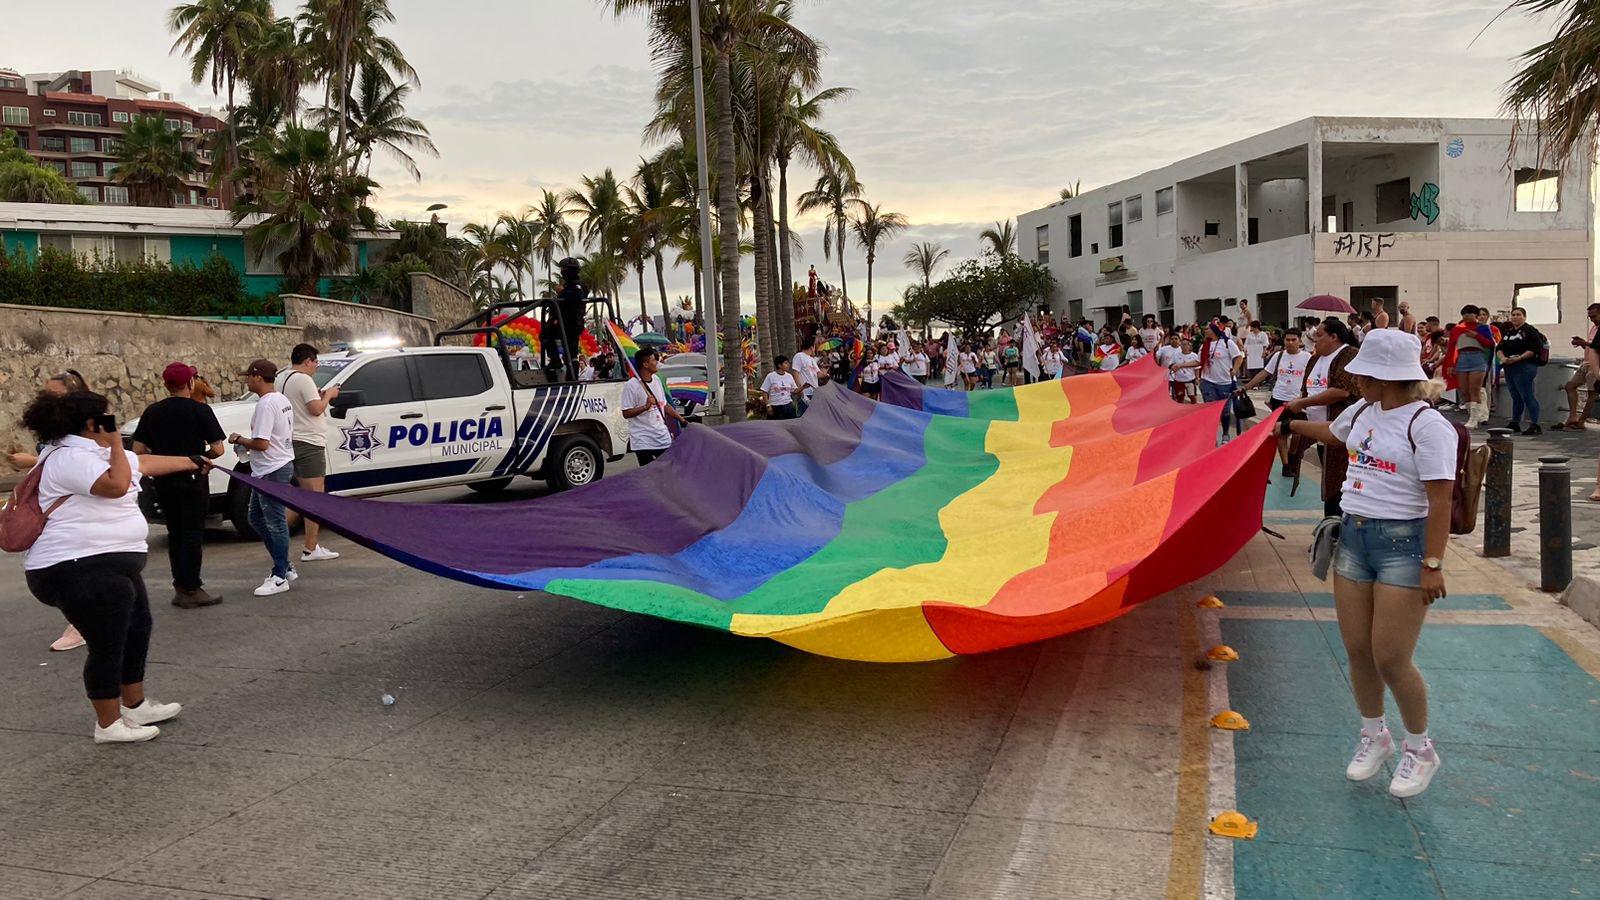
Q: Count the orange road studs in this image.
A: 4